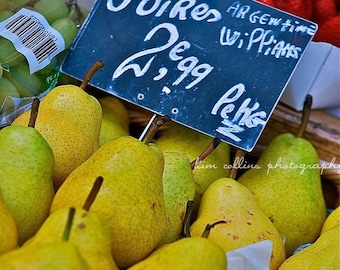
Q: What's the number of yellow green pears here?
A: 14